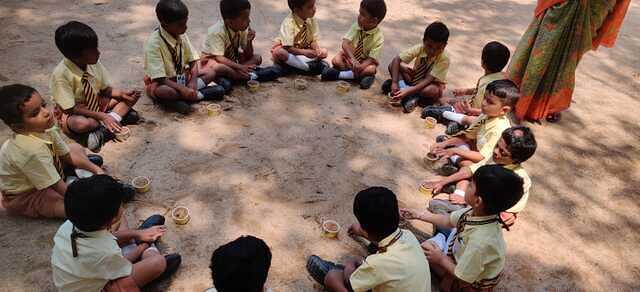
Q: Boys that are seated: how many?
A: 14